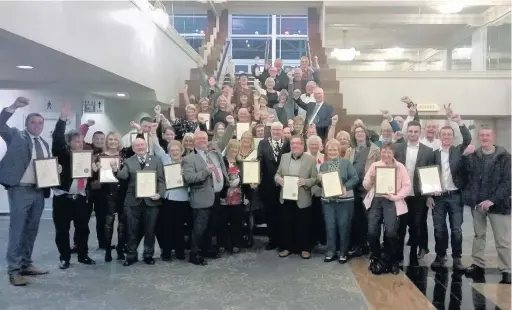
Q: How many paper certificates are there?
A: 14